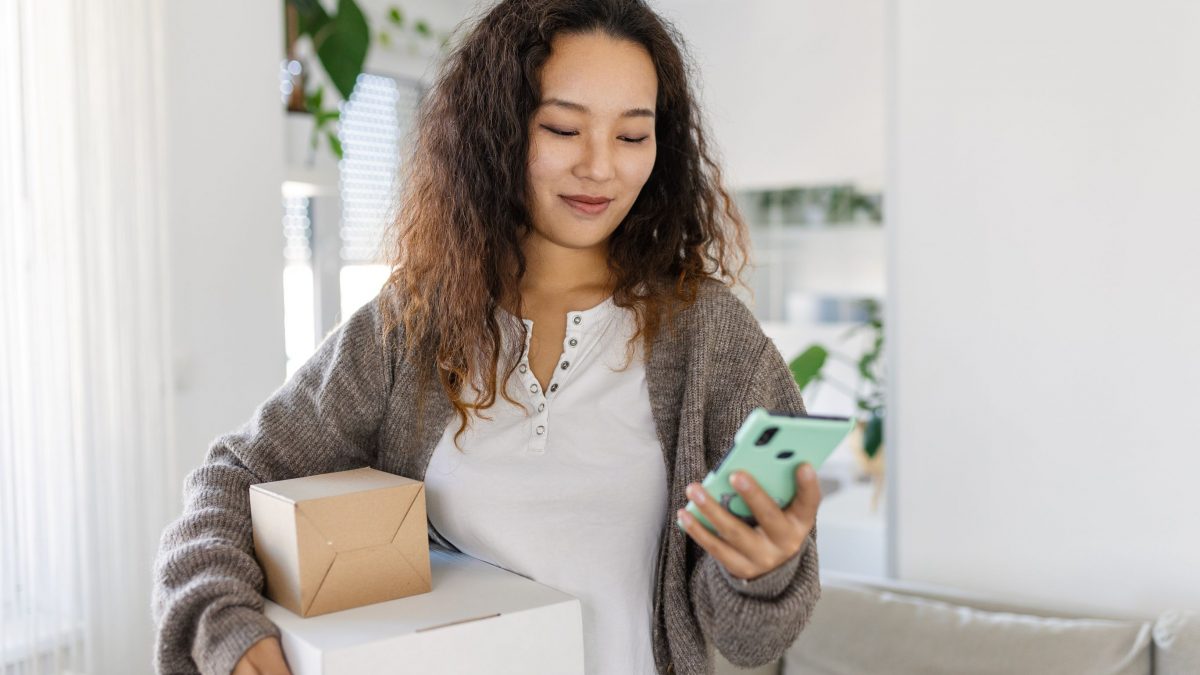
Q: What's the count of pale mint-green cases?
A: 1